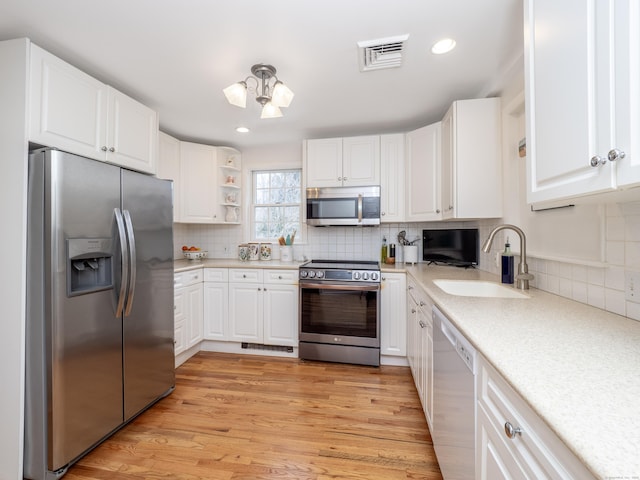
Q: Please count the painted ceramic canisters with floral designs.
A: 3